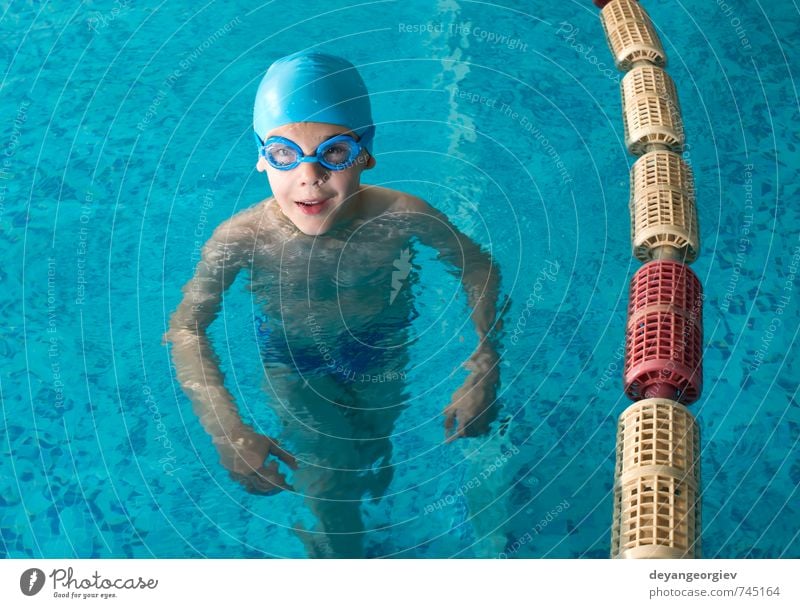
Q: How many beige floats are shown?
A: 4